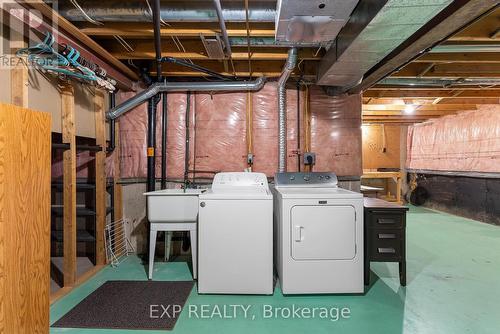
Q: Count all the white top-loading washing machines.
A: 1